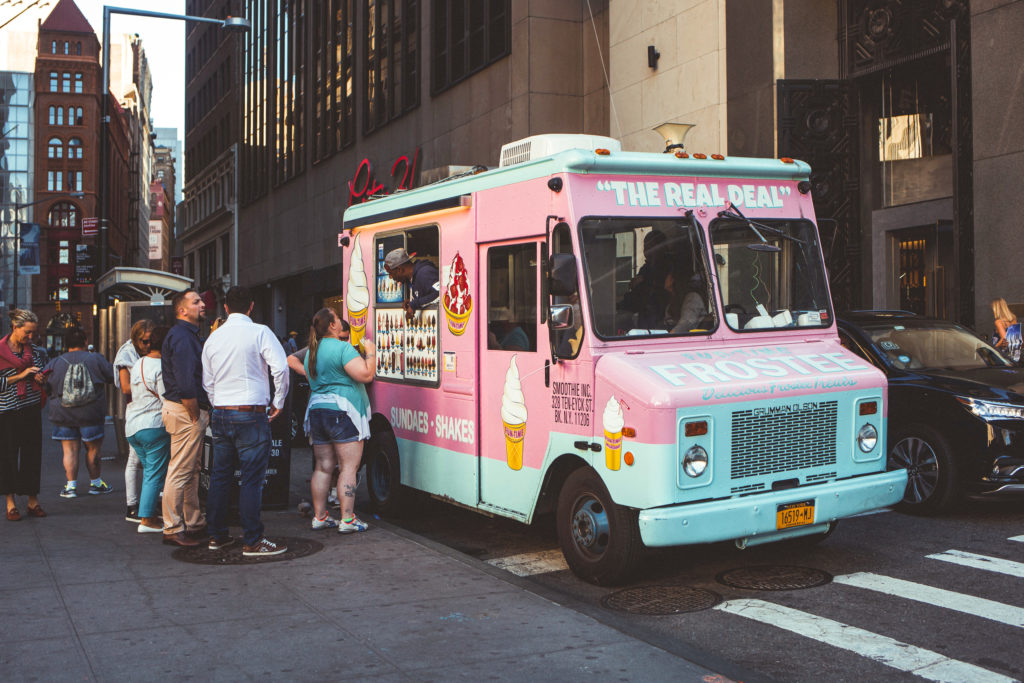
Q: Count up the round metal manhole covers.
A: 3